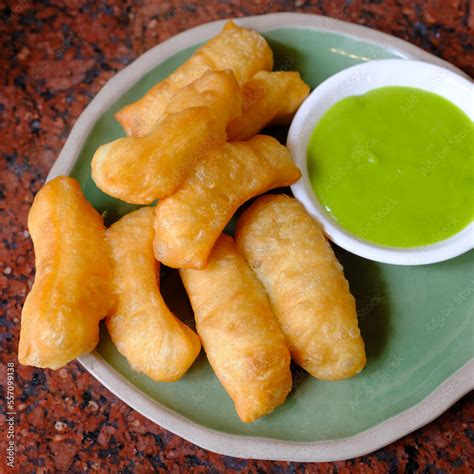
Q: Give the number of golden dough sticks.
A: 8